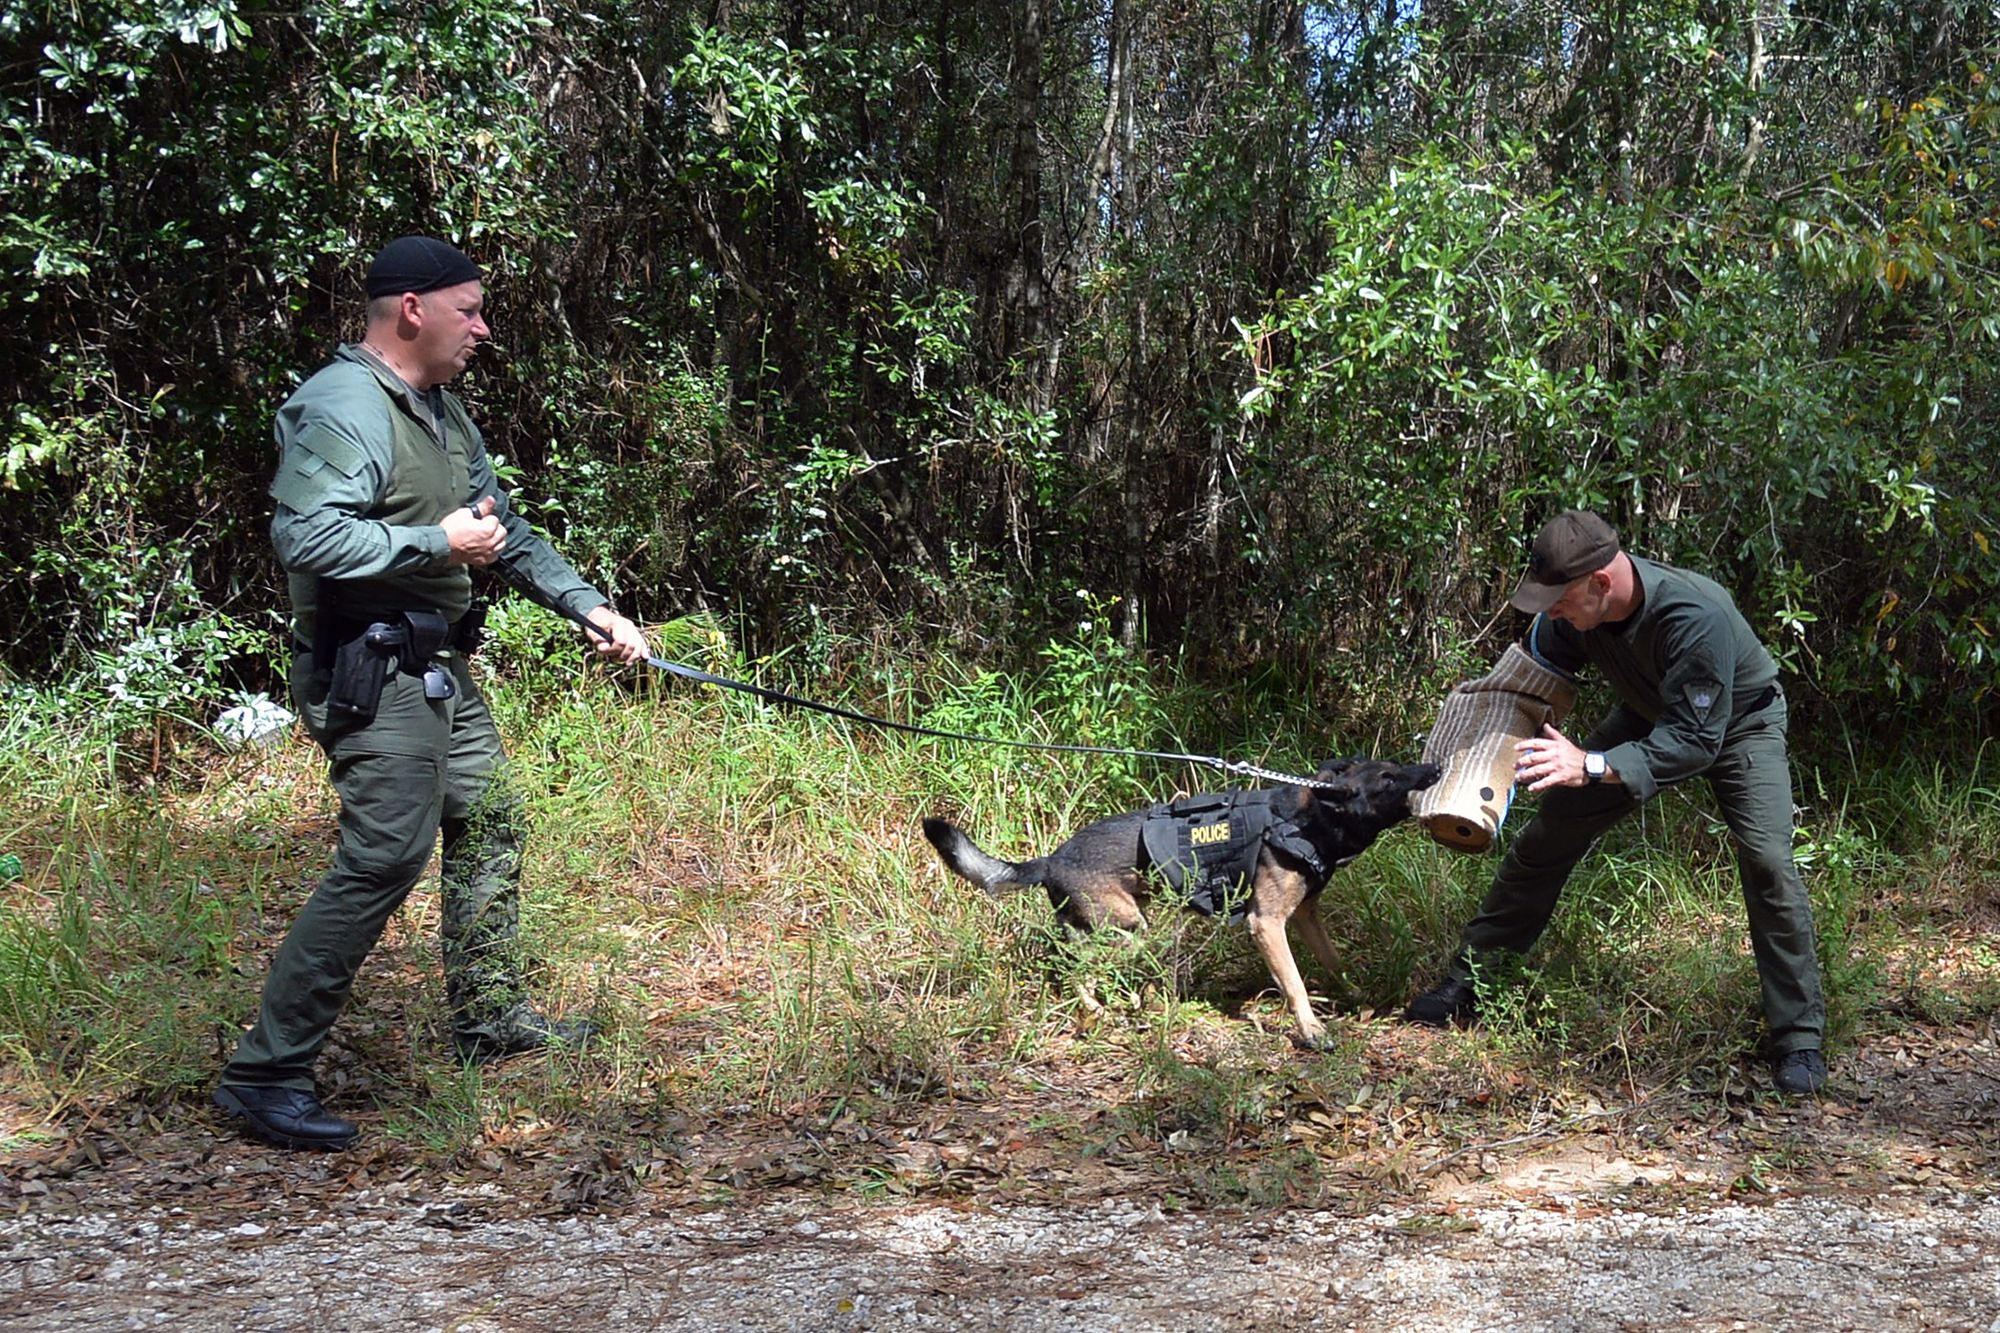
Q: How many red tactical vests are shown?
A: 0